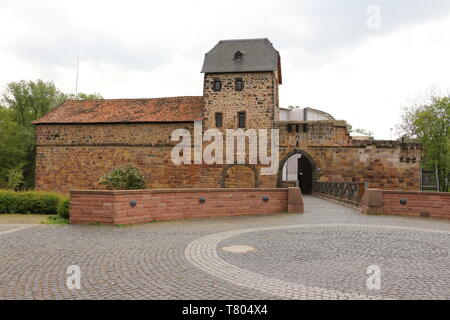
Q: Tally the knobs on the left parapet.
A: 3